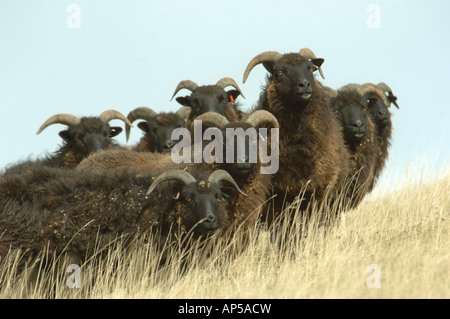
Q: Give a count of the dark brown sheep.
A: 8